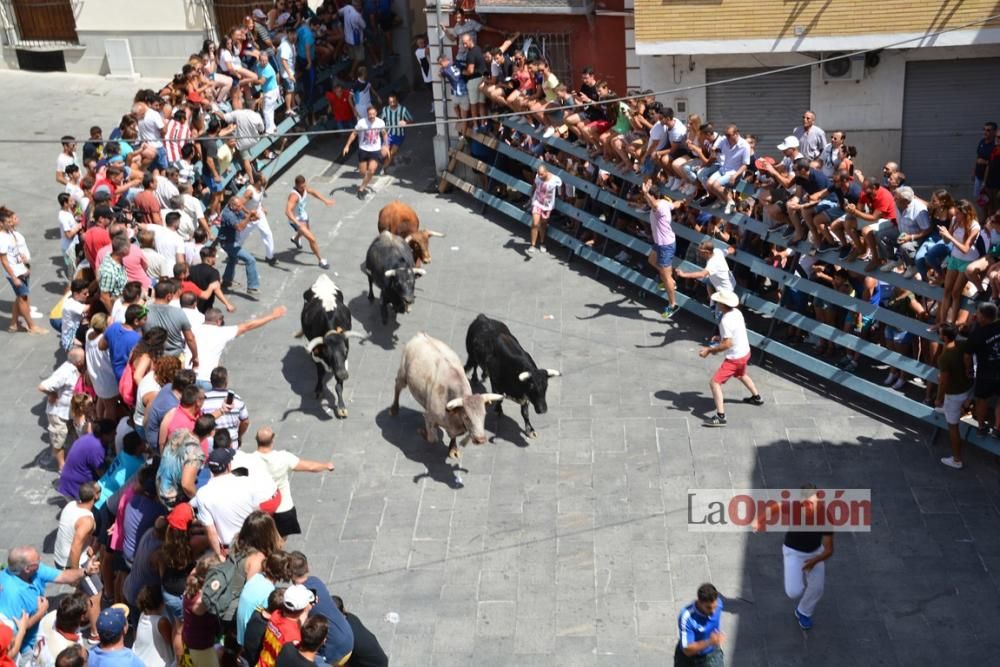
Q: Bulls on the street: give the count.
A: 5